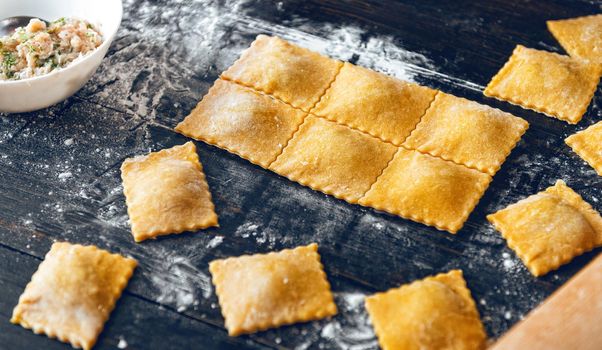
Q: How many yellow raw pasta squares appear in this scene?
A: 14